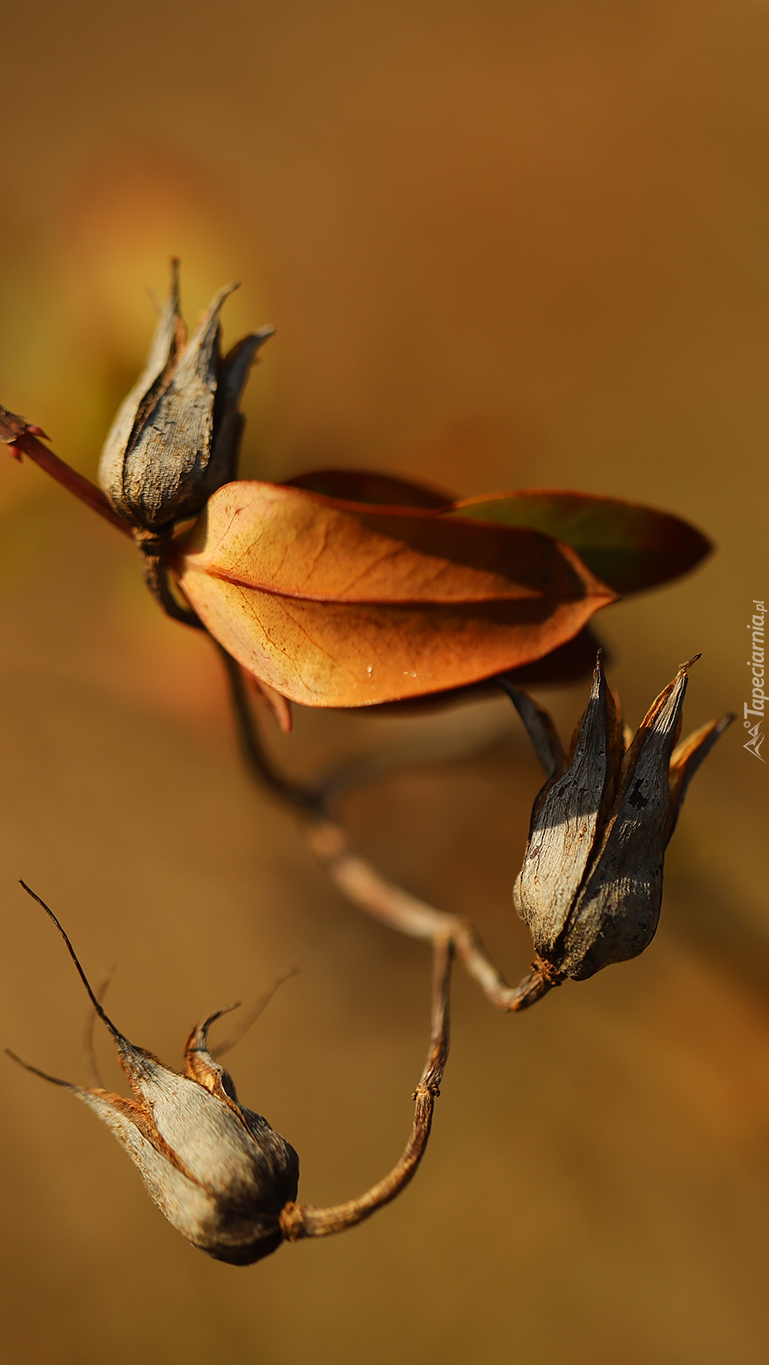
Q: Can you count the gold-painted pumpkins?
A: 0